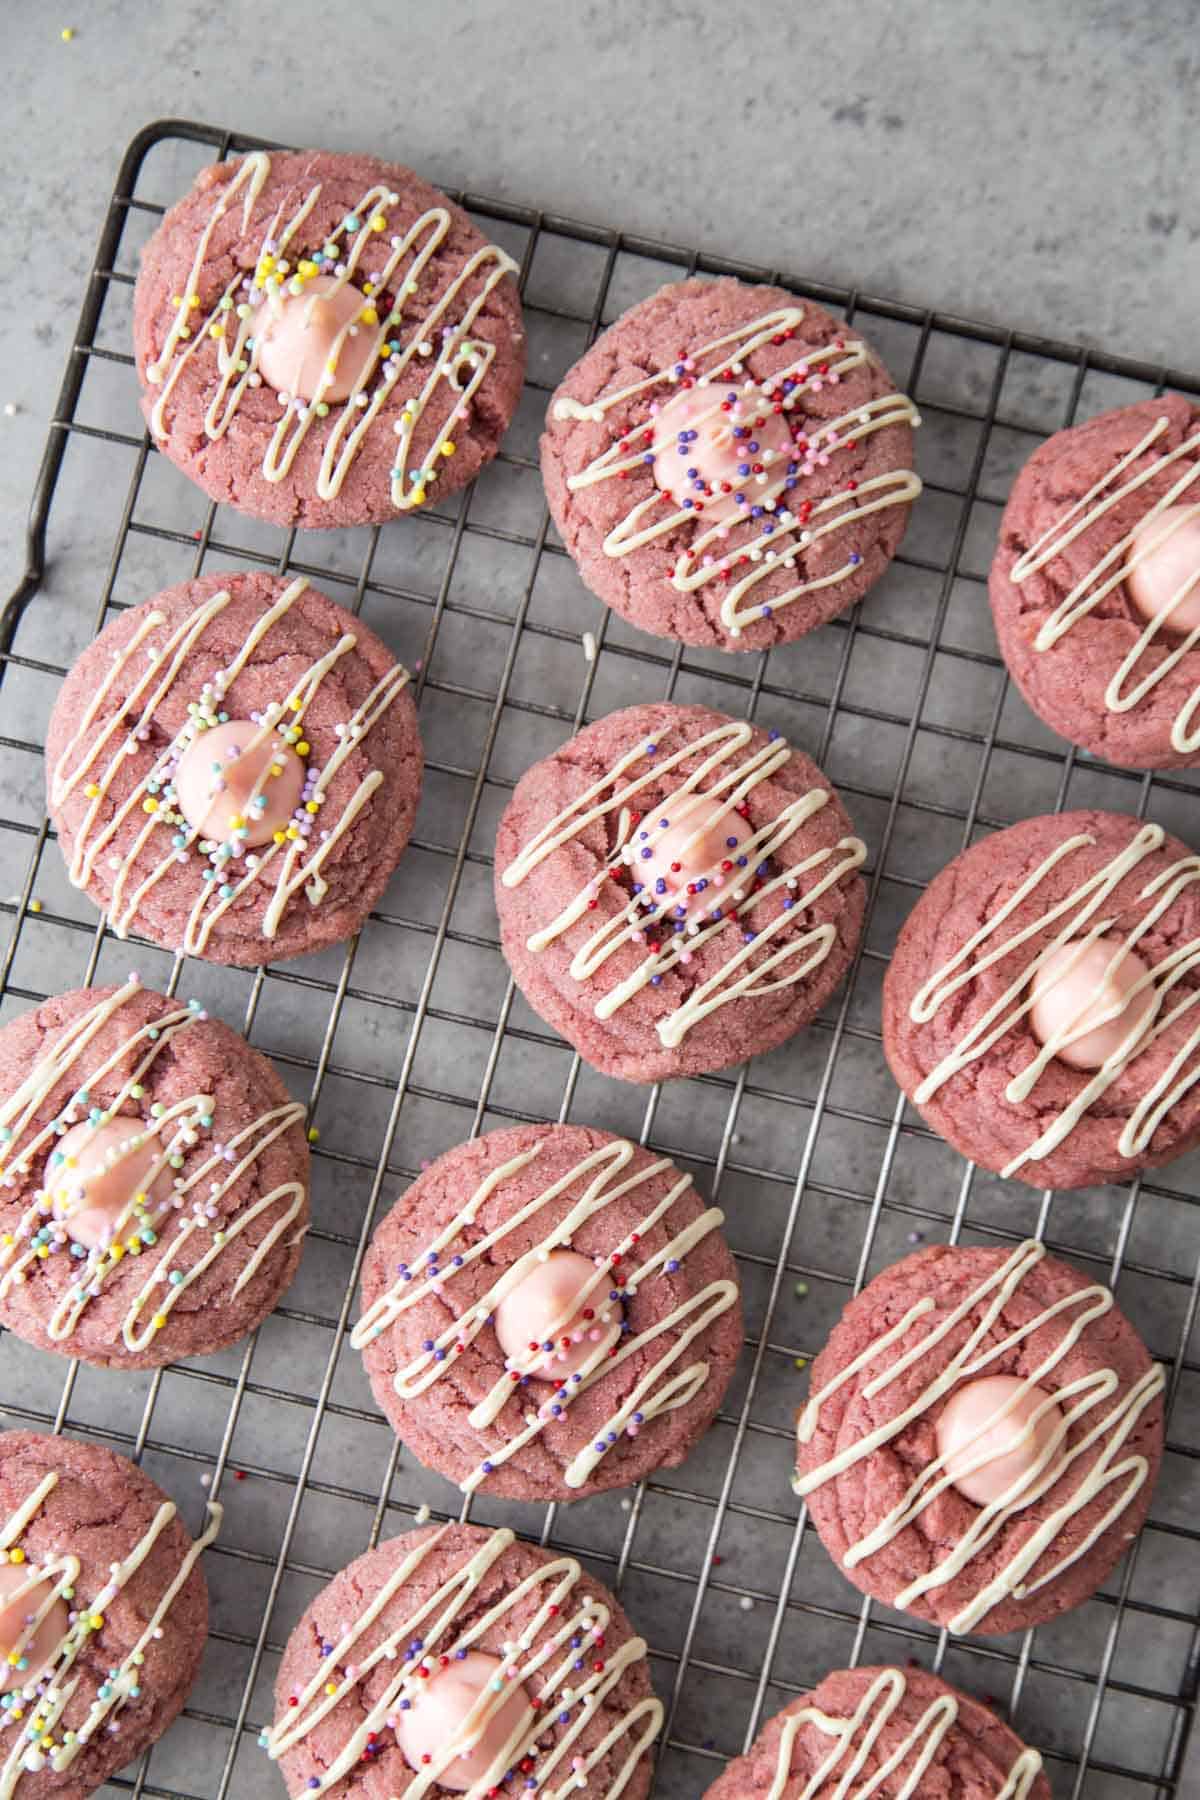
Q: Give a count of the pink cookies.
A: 12